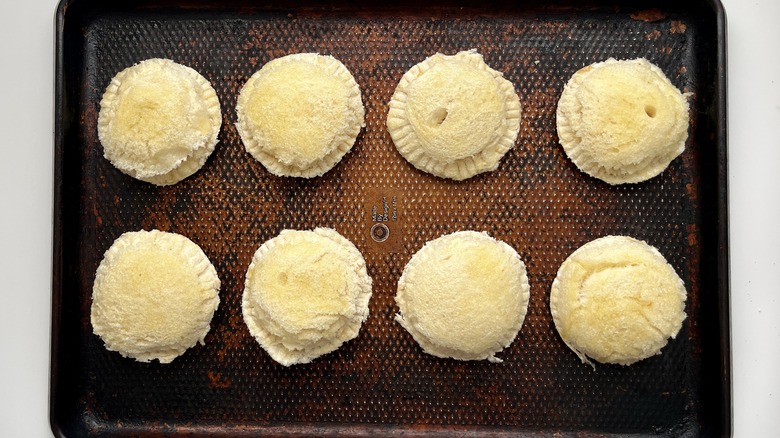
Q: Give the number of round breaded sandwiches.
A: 8